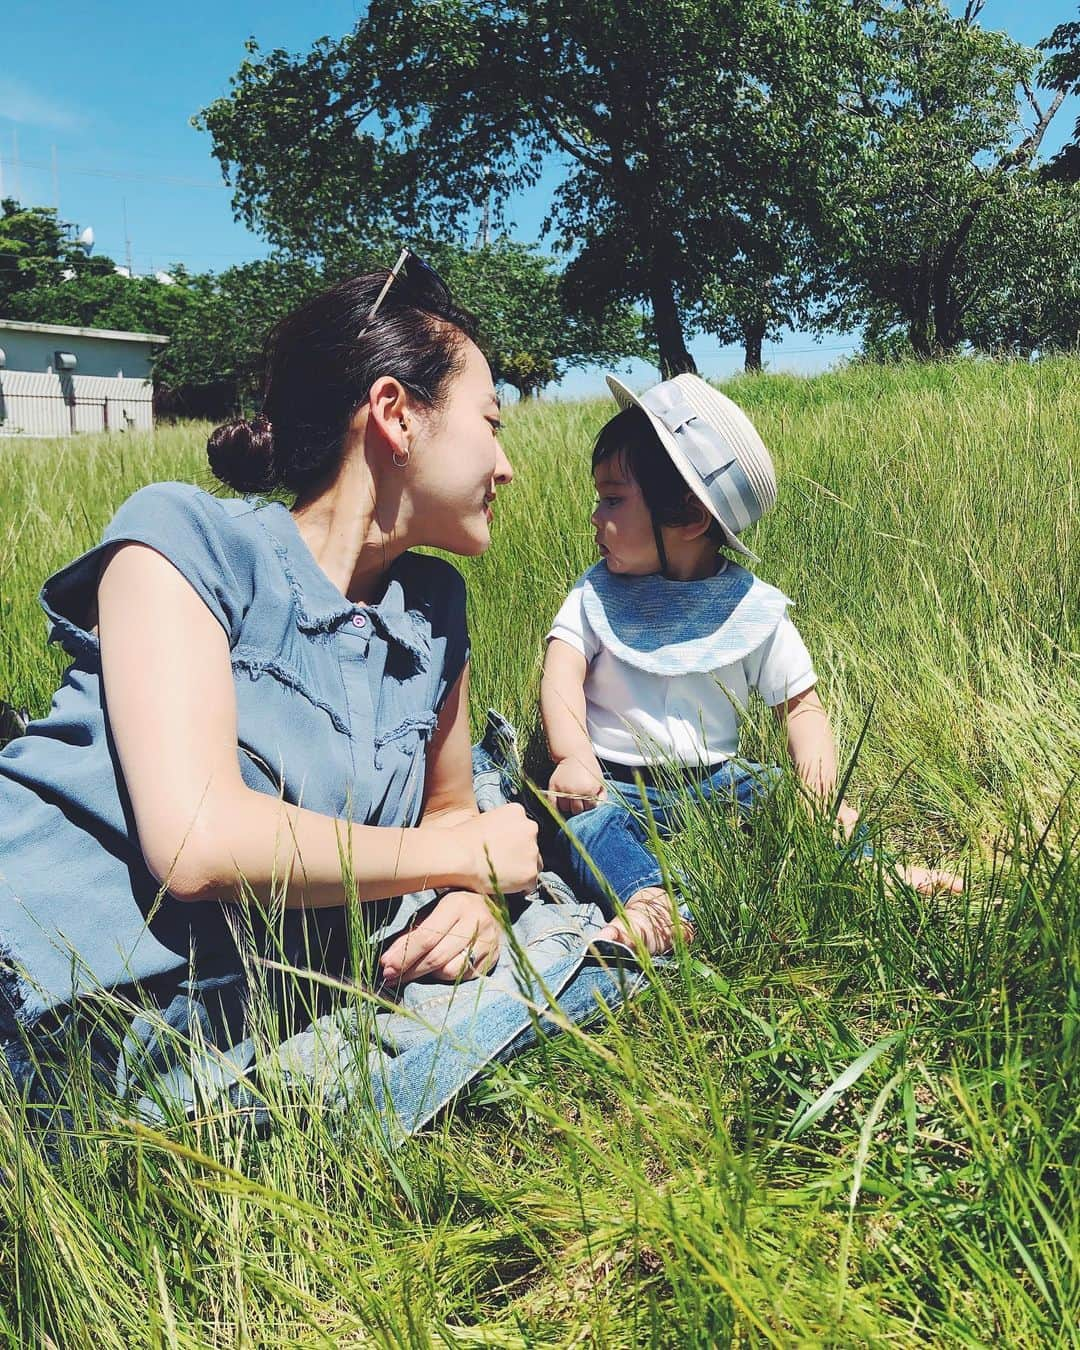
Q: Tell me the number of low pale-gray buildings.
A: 1